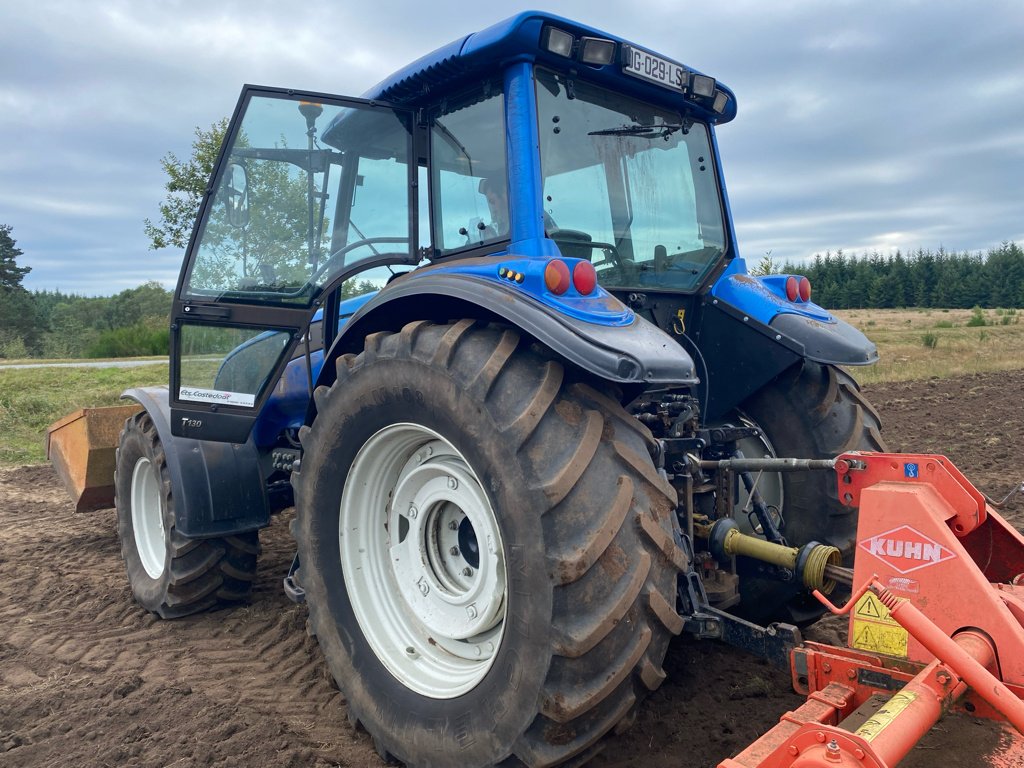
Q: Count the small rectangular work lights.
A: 4